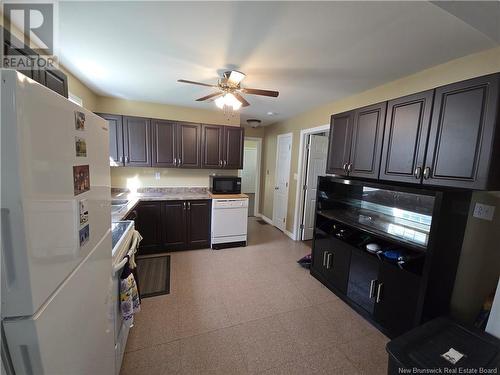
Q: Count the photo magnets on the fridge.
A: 5